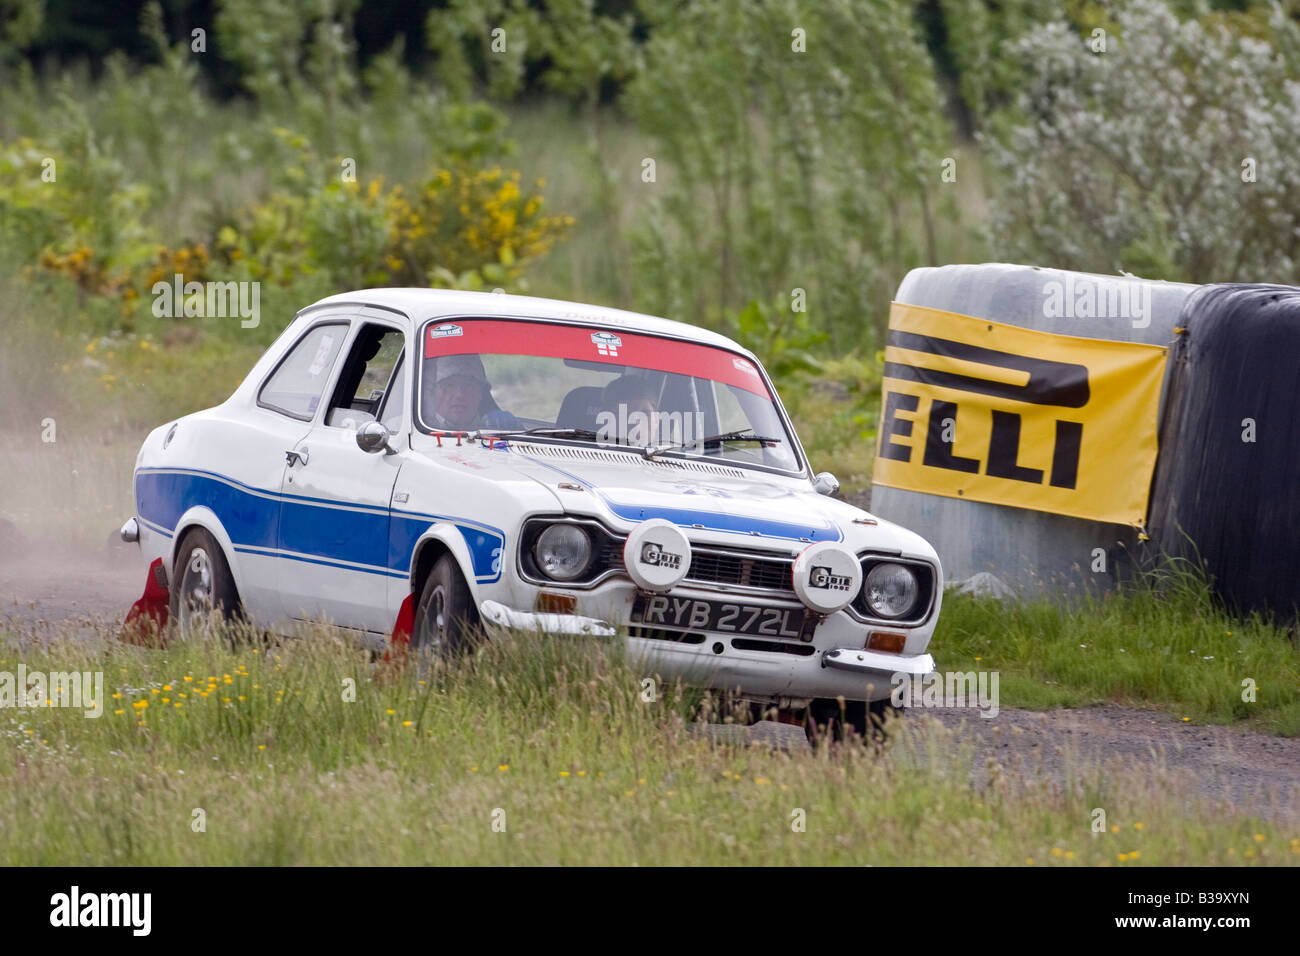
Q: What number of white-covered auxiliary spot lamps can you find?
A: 2